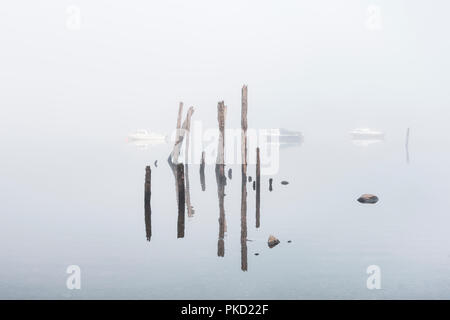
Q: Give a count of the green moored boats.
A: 0